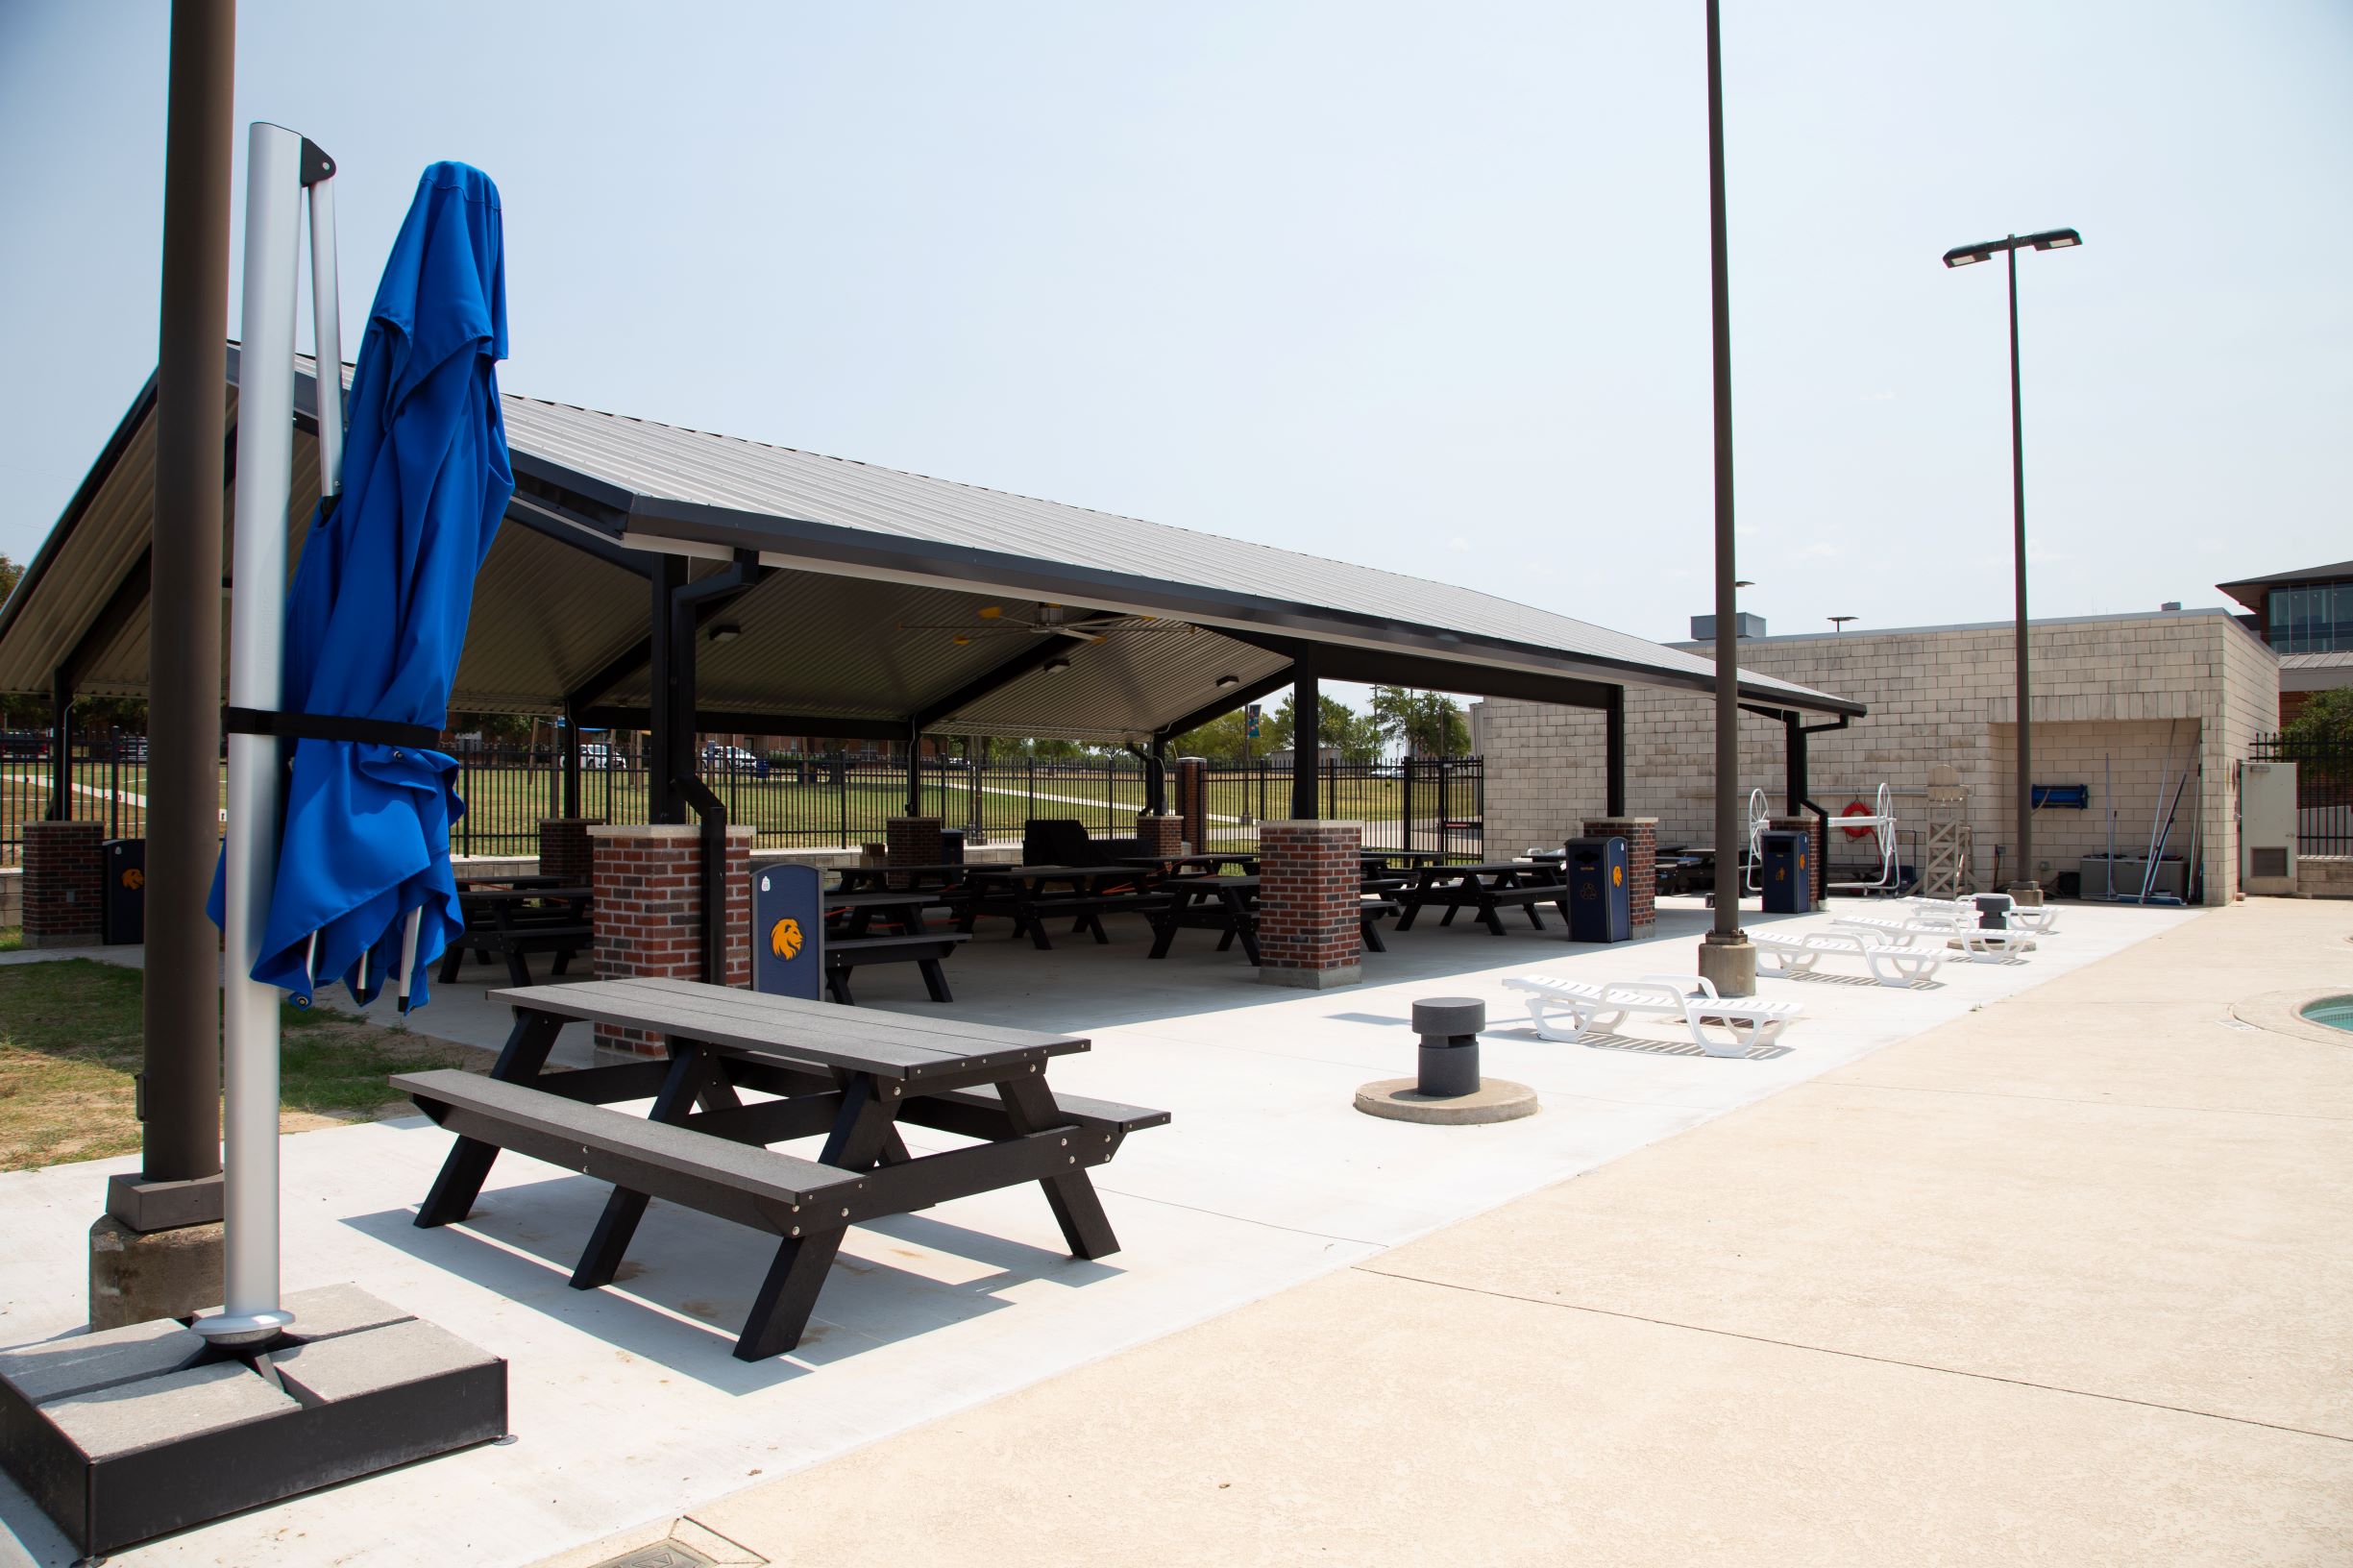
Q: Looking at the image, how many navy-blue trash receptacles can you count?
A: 5